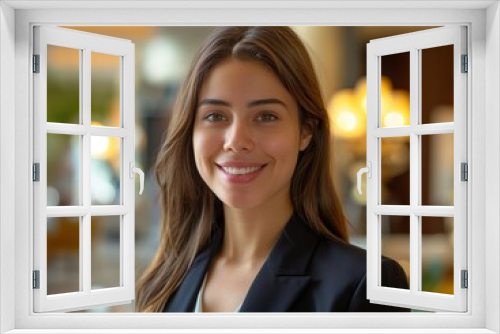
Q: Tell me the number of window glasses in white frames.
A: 12